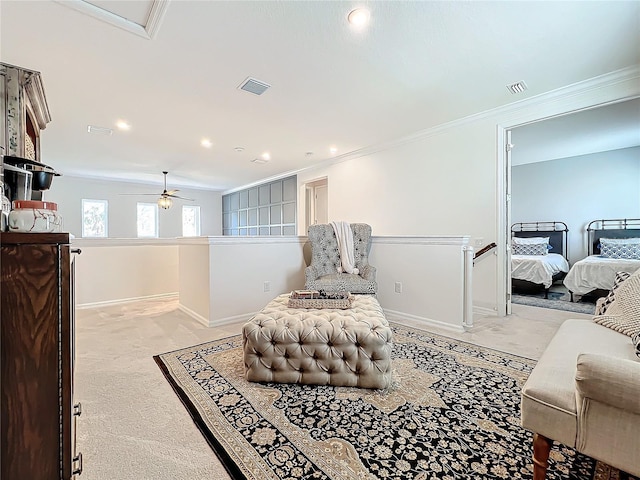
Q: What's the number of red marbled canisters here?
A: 1